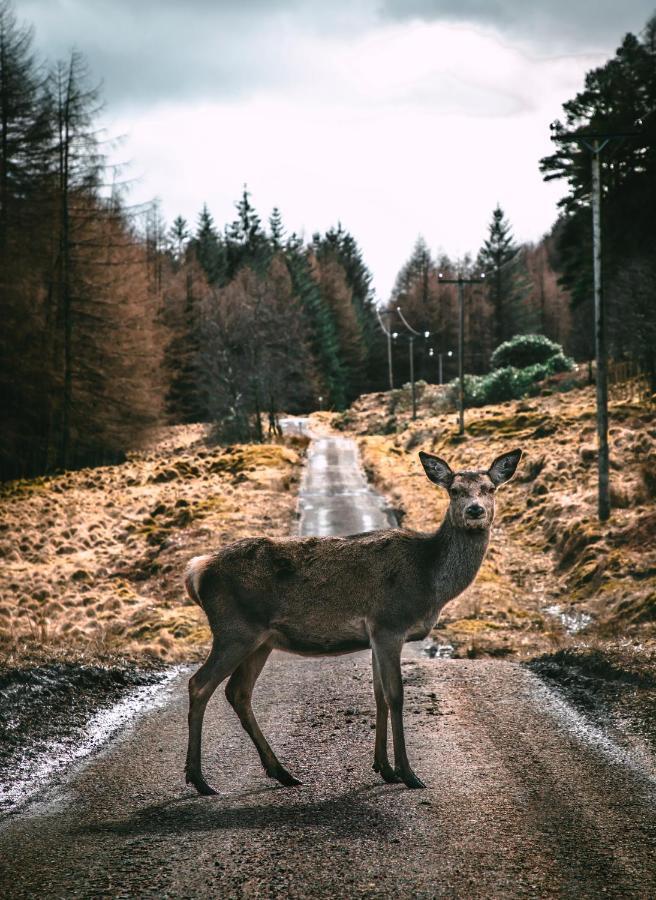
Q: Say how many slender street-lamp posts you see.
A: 5